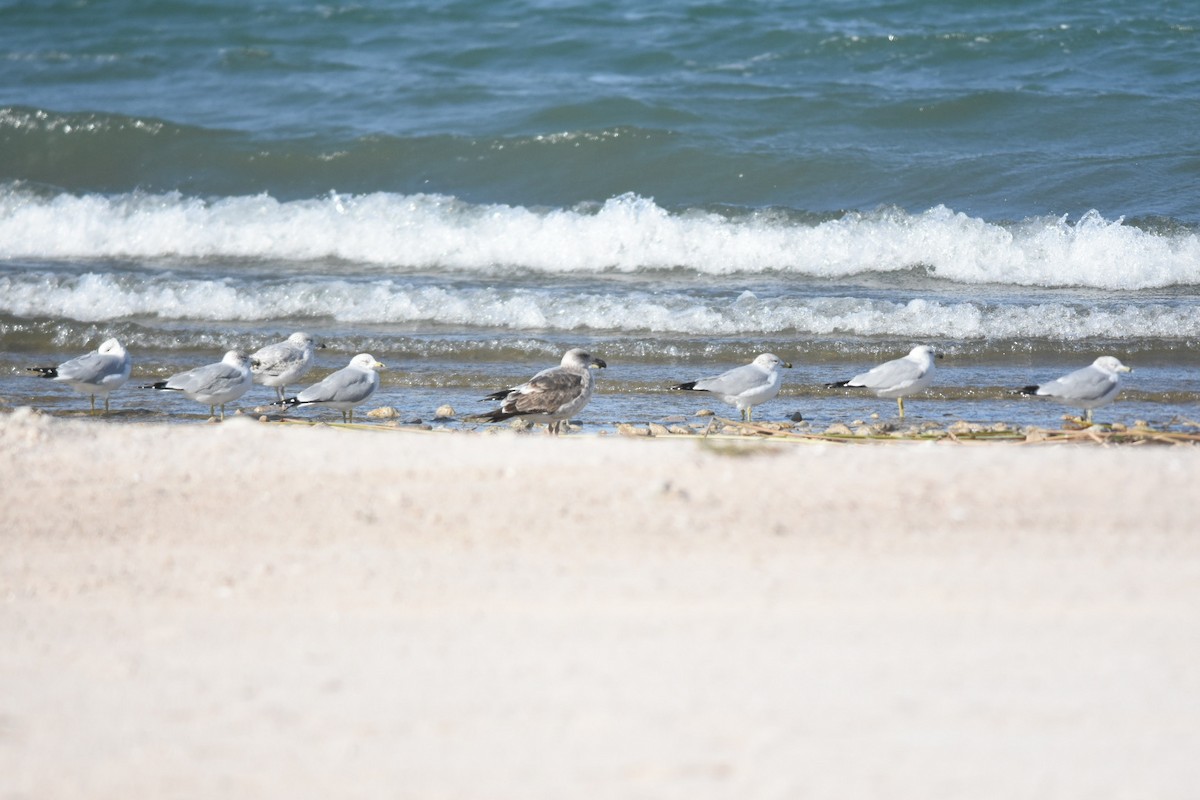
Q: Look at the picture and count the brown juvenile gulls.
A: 1